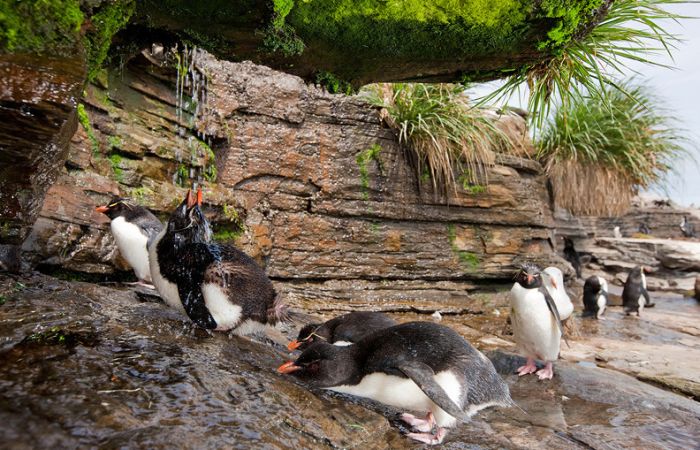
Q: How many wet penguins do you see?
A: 1